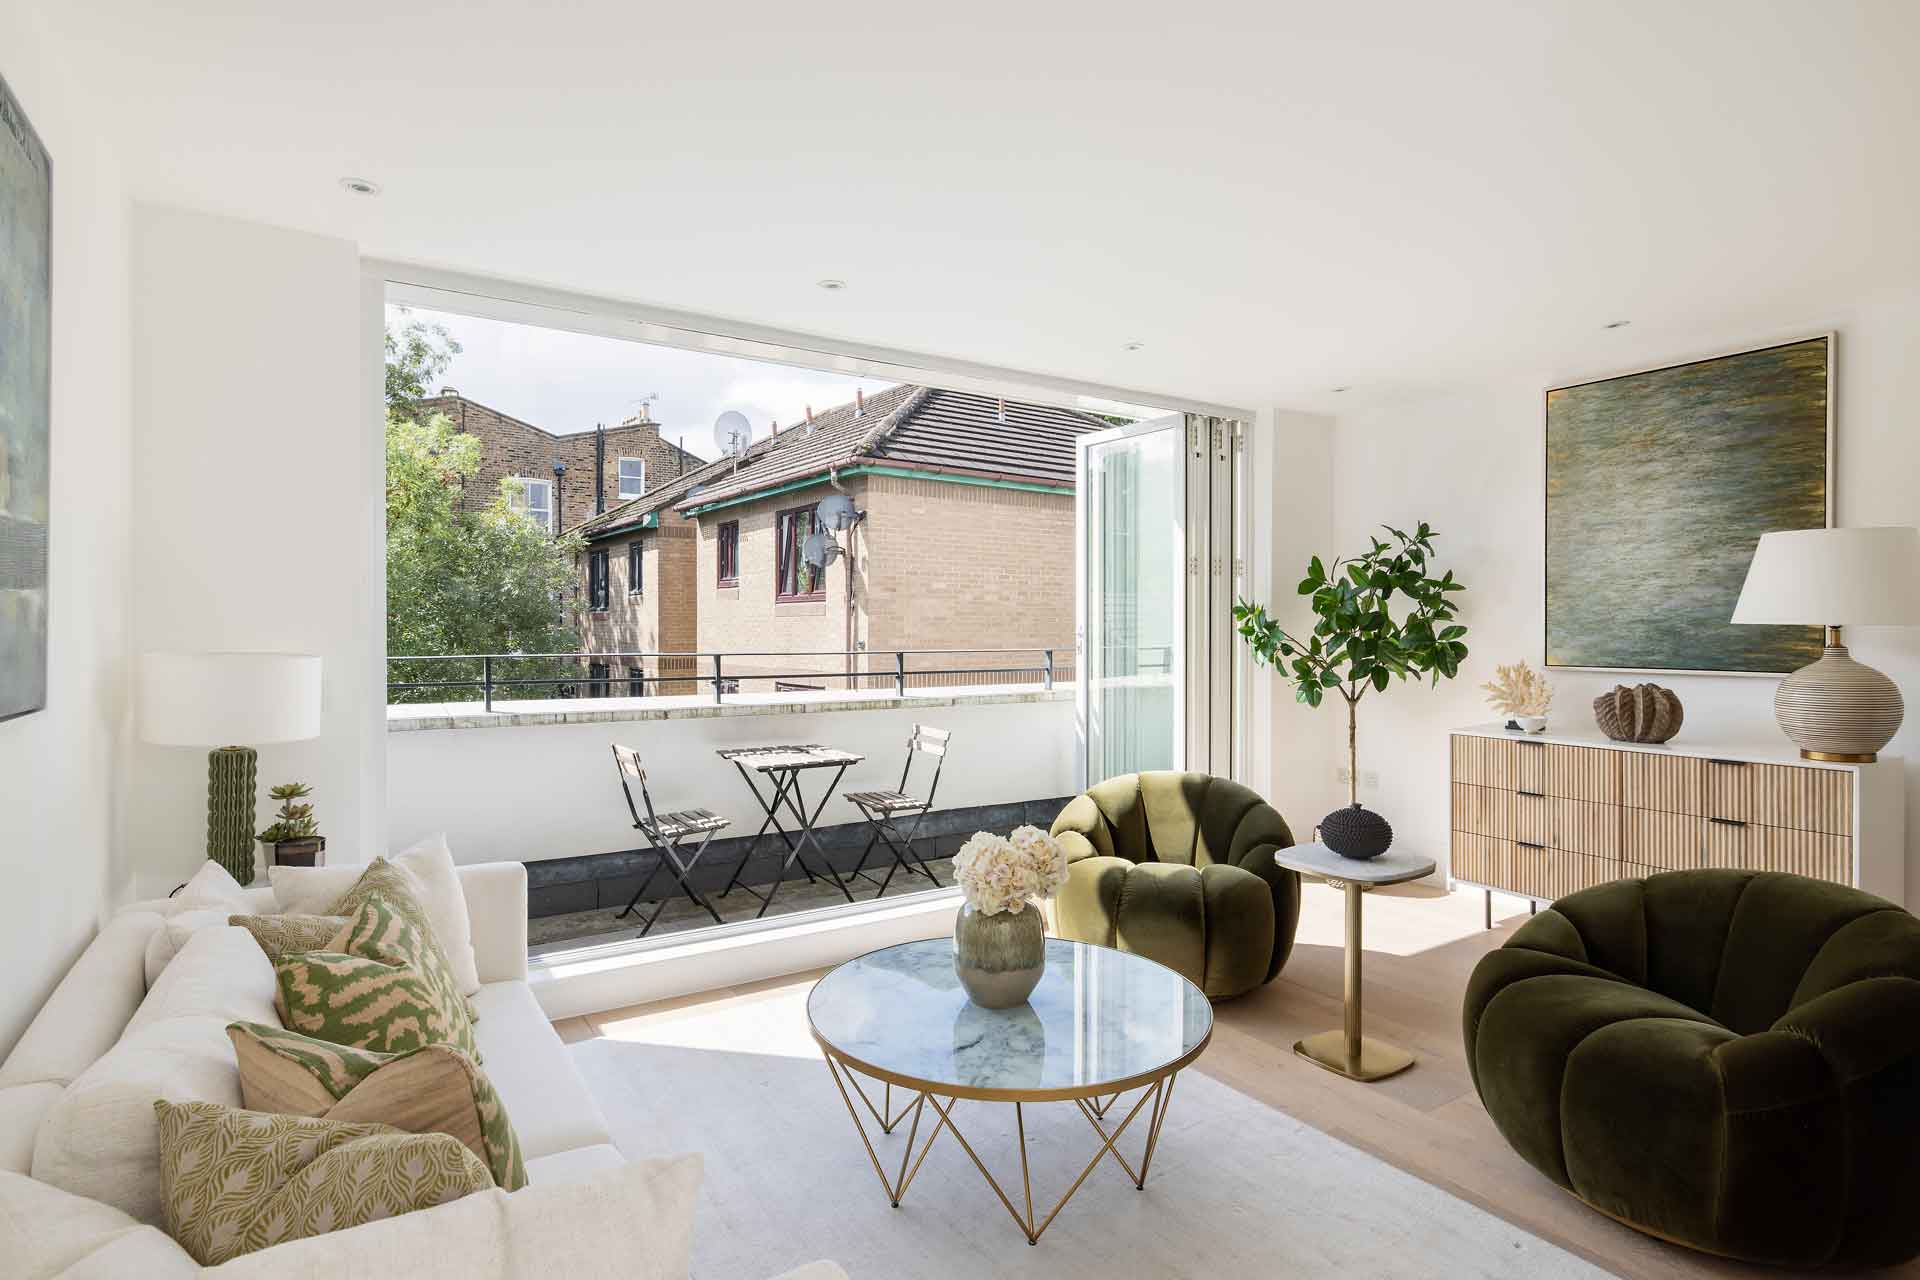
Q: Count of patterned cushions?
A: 4